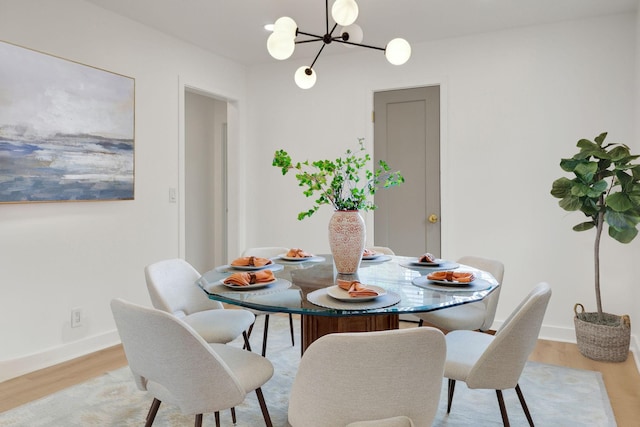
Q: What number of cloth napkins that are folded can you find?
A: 7